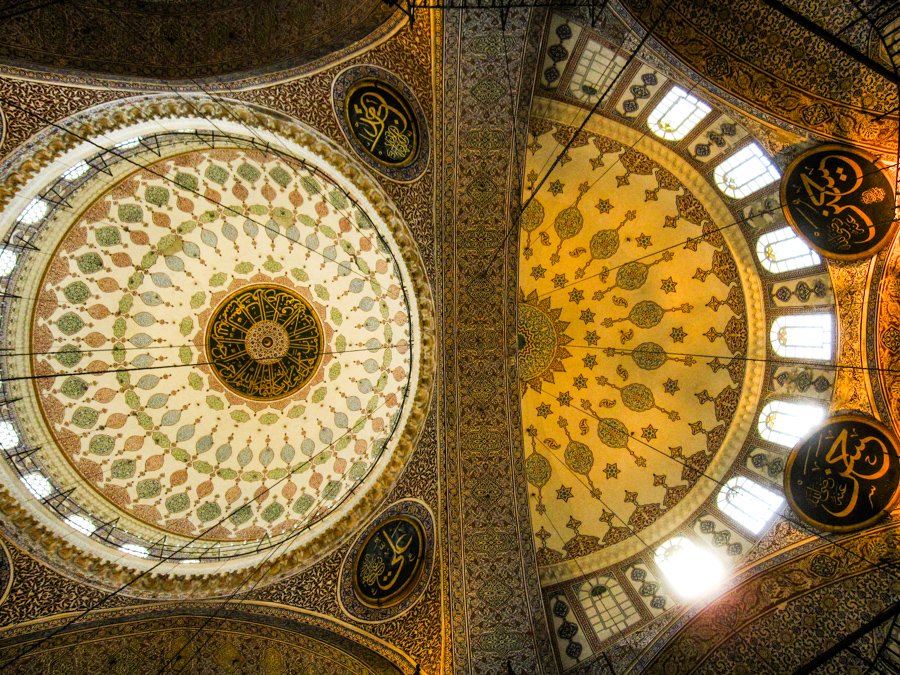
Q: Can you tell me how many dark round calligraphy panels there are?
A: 5